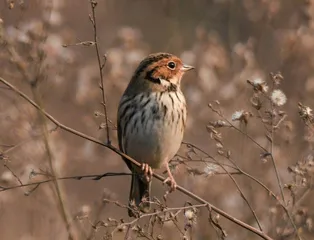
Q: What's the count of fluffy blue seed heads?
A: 0